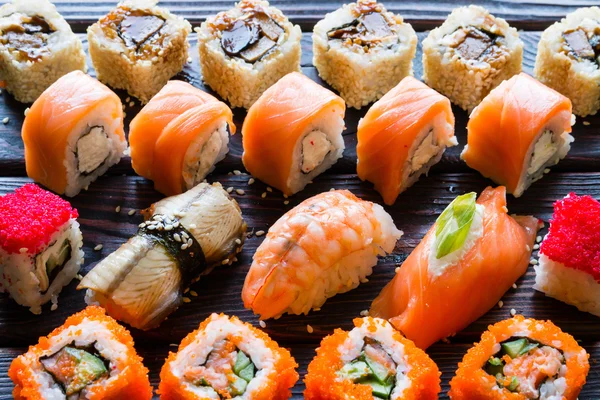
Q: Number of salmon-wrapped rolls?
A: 5